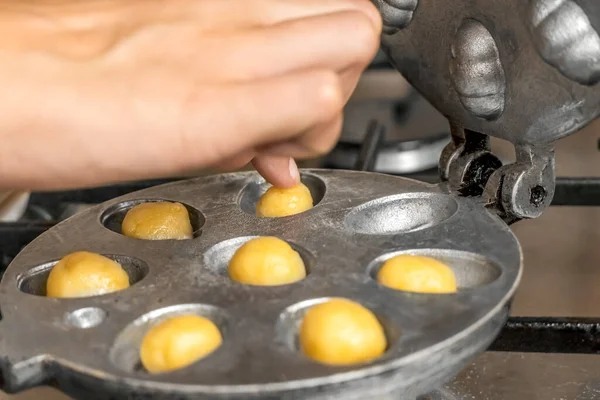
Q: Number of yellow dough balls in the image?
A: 7